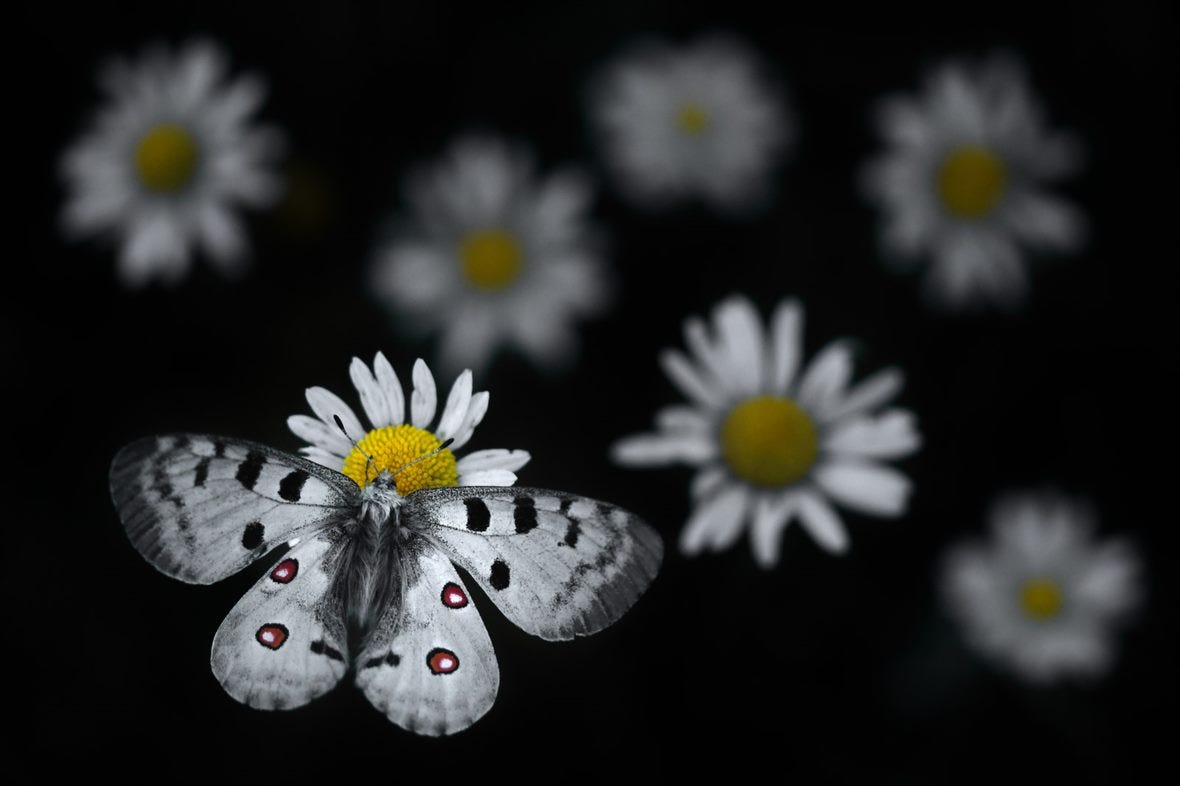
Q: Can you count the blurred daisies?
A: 6